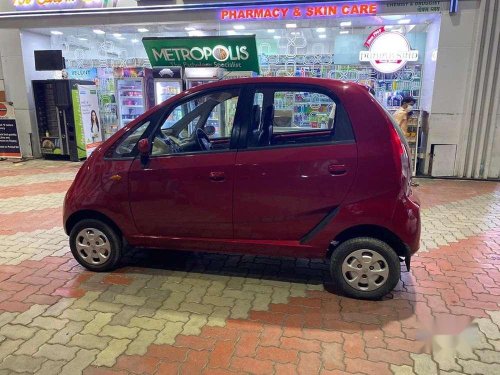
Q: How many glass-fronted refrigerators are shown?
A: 3